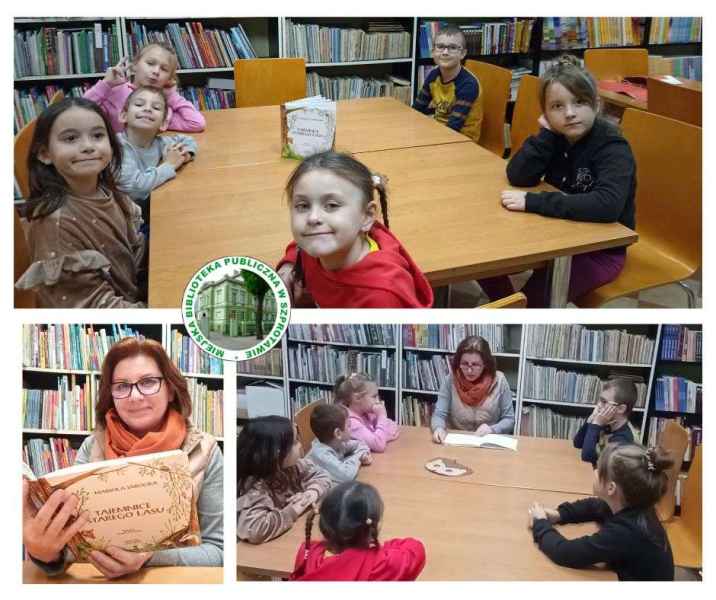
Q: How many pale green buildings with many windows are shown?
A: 1